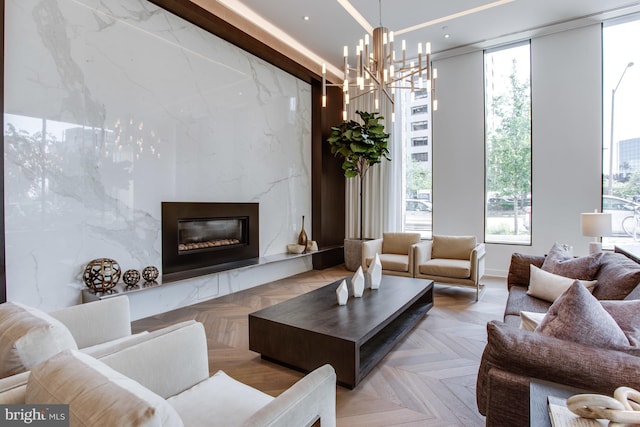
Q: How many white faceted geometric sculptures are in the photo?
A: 3